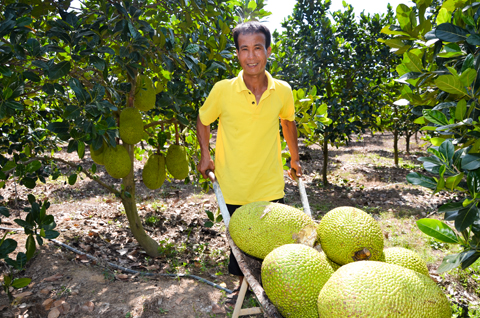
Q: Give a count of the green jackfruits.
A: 11